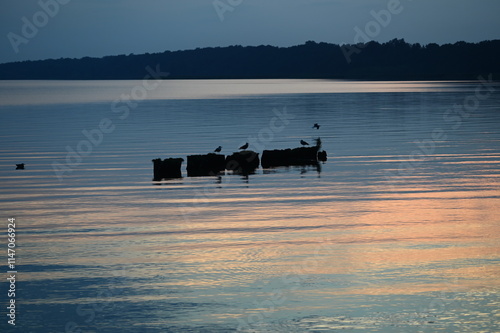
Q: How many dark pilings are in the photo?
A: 4